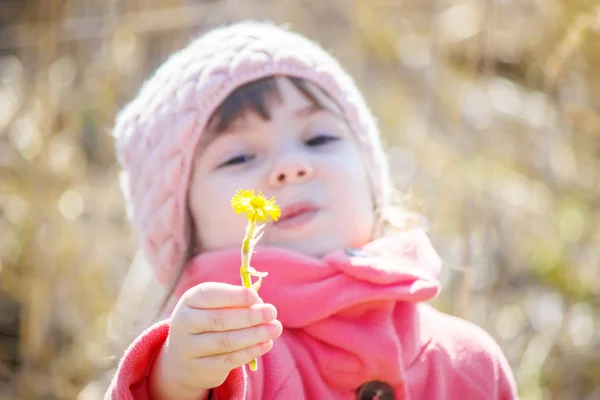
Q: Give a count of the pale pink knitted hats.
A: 1